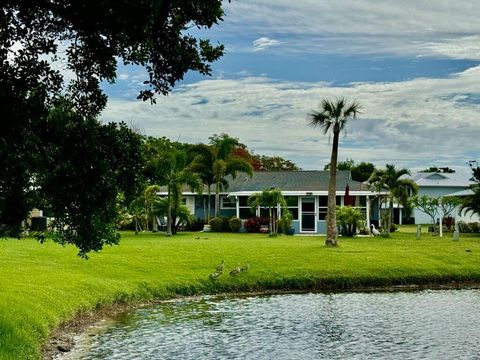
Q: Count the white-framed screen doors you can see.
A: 1